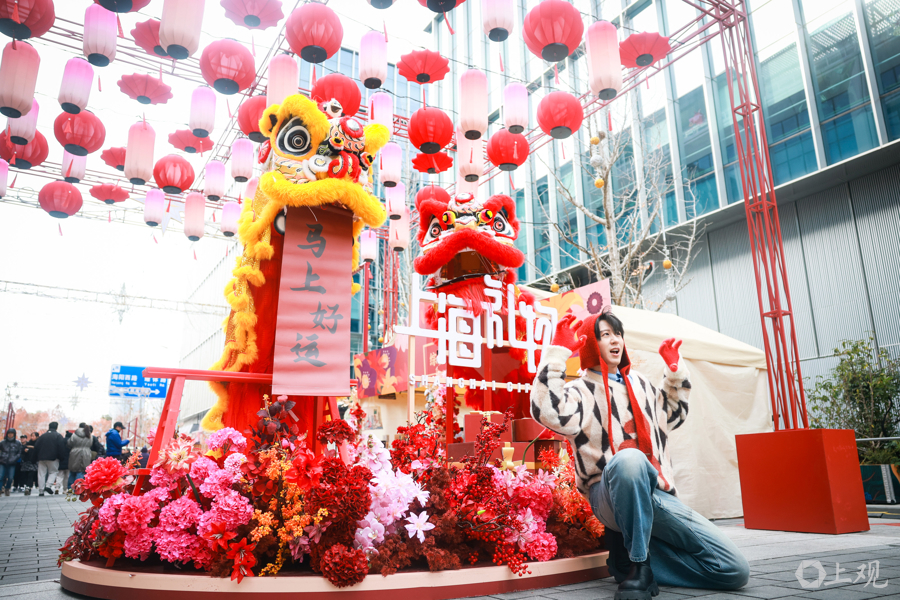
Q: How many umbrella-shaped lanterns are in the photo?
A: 9